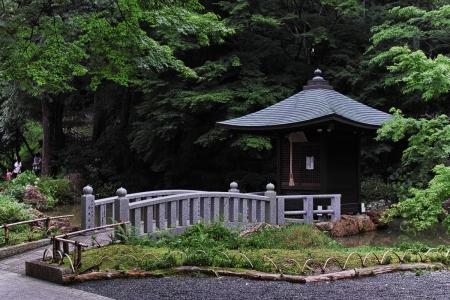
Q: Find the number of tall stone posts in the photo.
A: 4